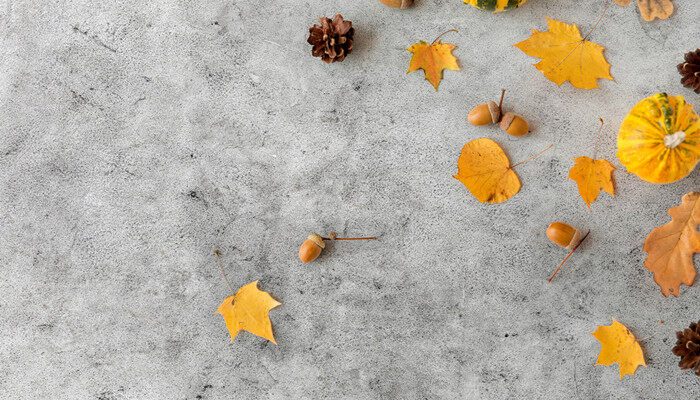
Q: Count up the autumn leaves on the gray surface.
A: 8